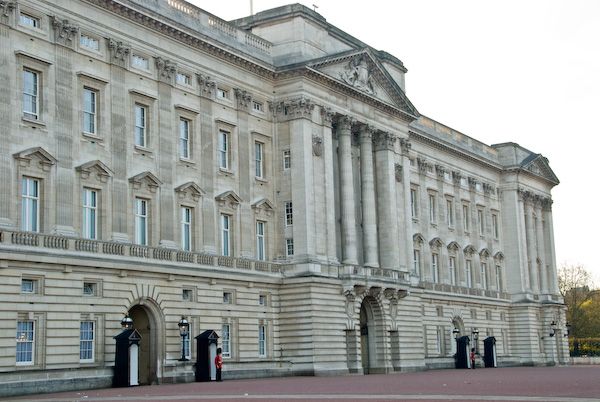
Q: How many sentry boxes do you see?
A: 4